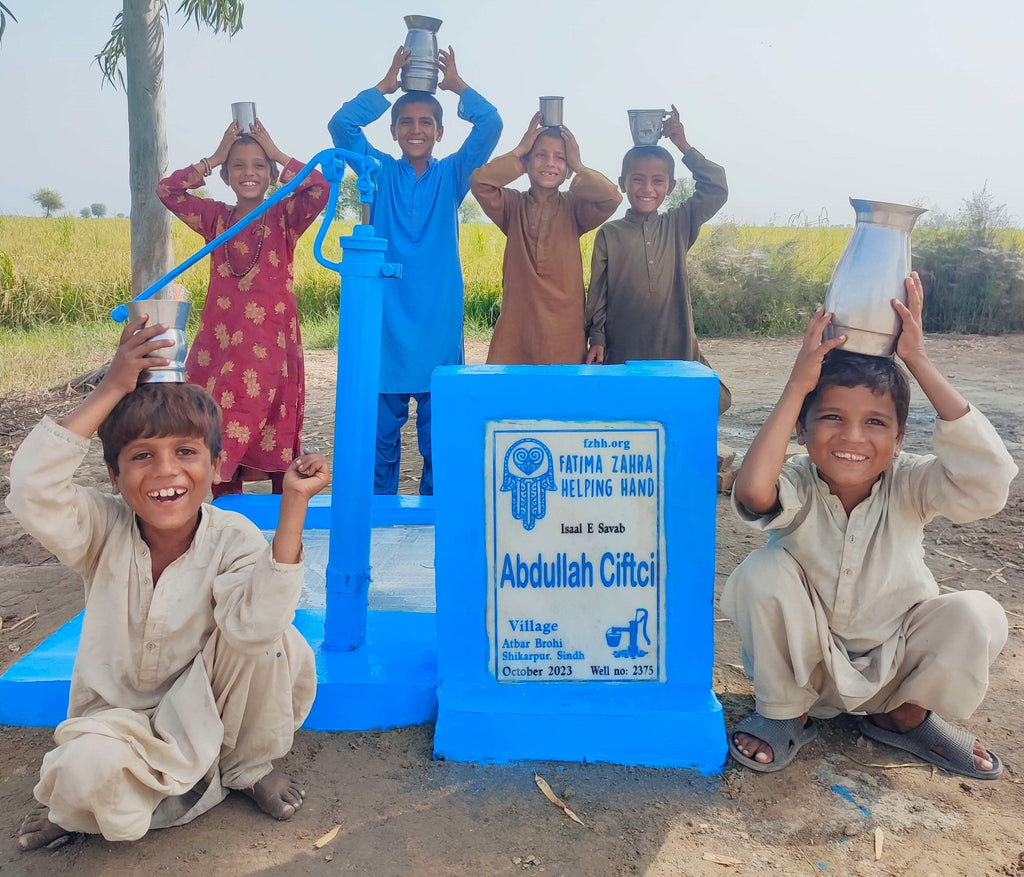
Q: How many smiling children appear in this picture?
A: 6